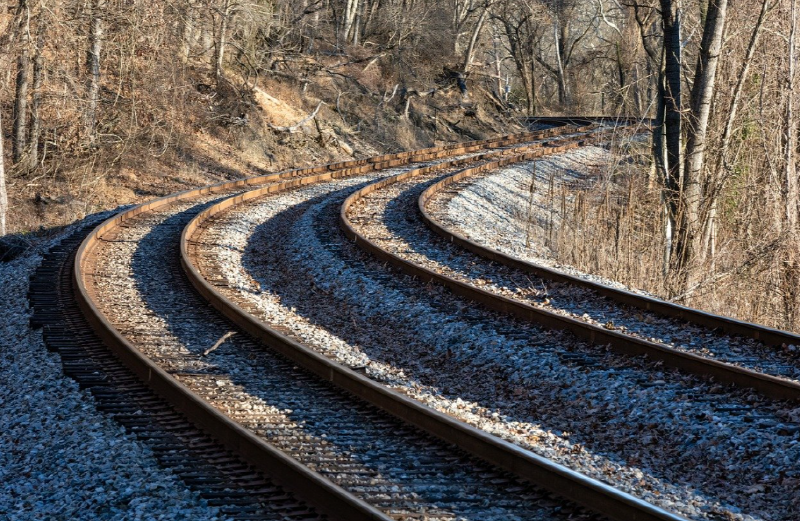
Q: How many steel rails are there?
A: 4